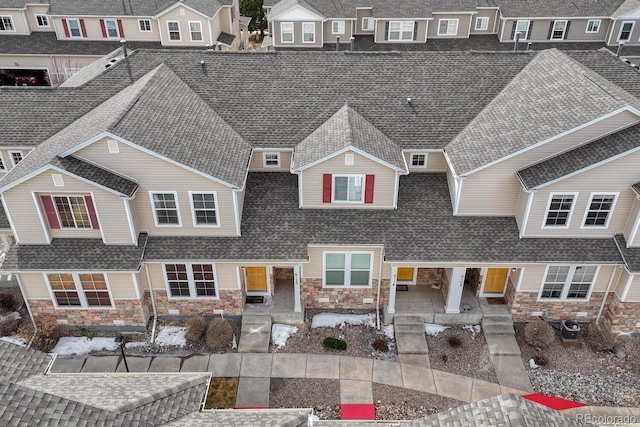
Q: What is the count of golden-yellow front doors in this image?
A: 3